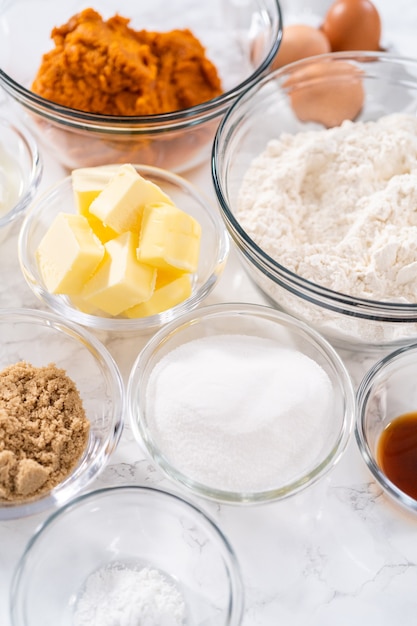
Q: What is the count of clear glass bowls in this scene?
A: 8